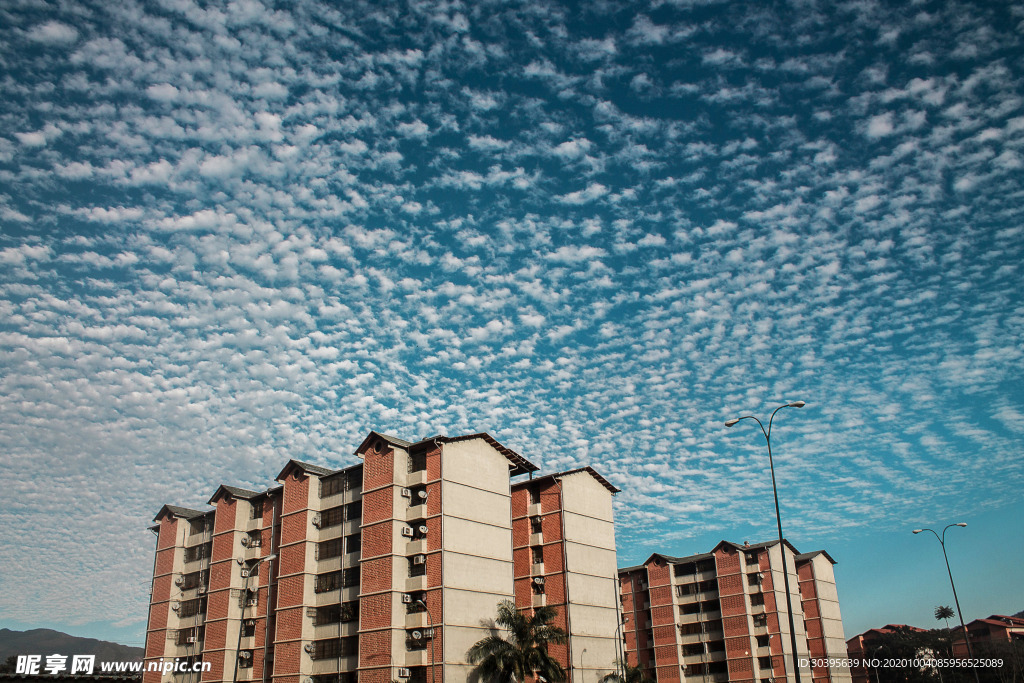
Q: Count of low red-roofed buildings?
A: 2